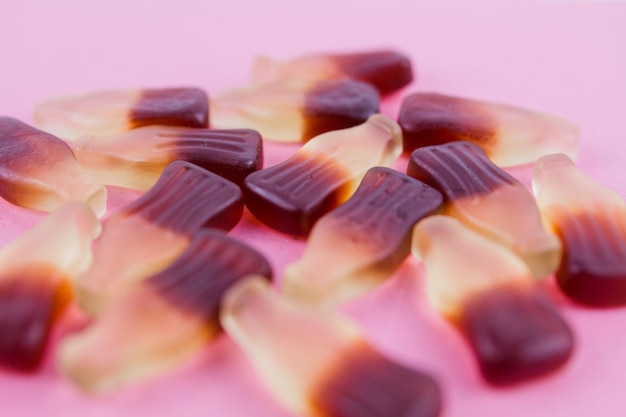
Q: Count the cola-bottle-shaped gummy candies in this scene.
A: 15